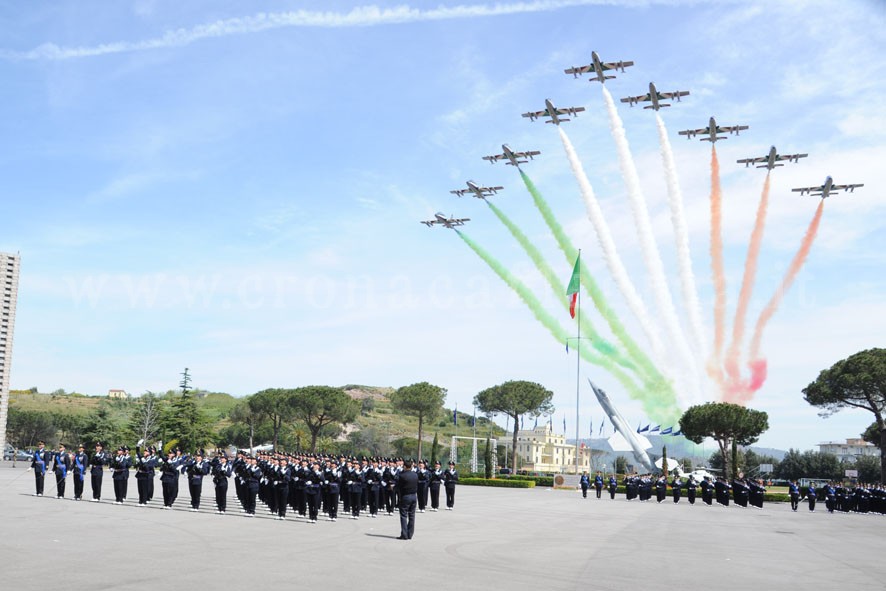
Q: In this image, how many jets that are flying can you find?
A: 9